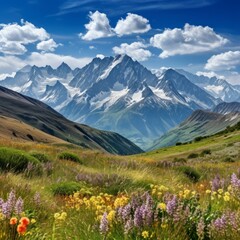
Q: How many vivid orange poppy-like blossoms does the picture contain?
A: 3